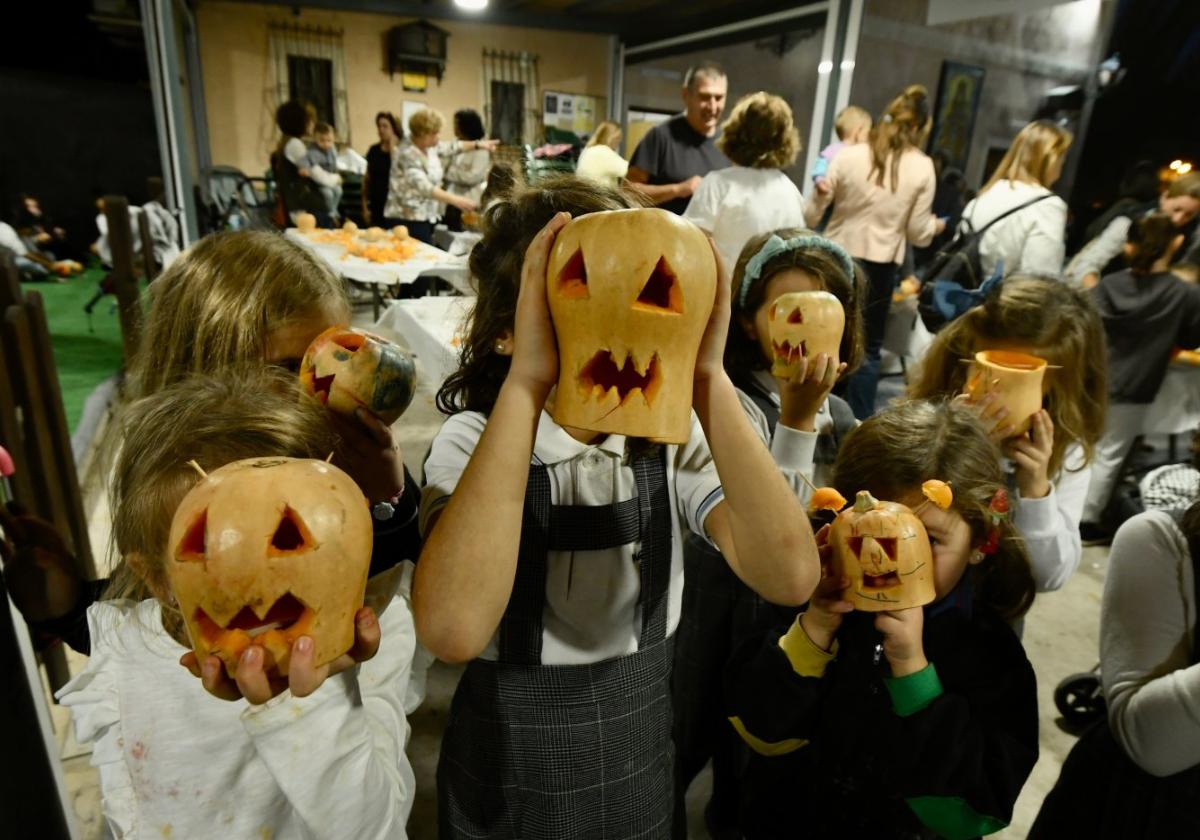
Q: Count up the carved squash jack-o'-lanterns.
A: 6